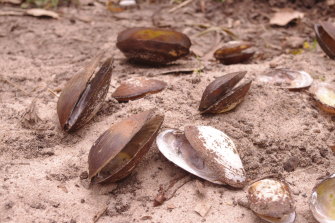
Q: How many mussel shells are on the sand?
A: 12